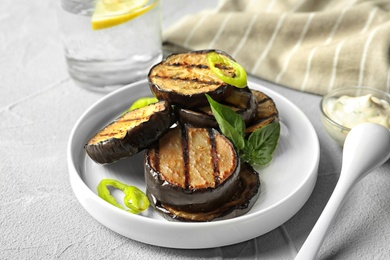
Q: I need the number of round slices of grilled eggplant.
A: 6